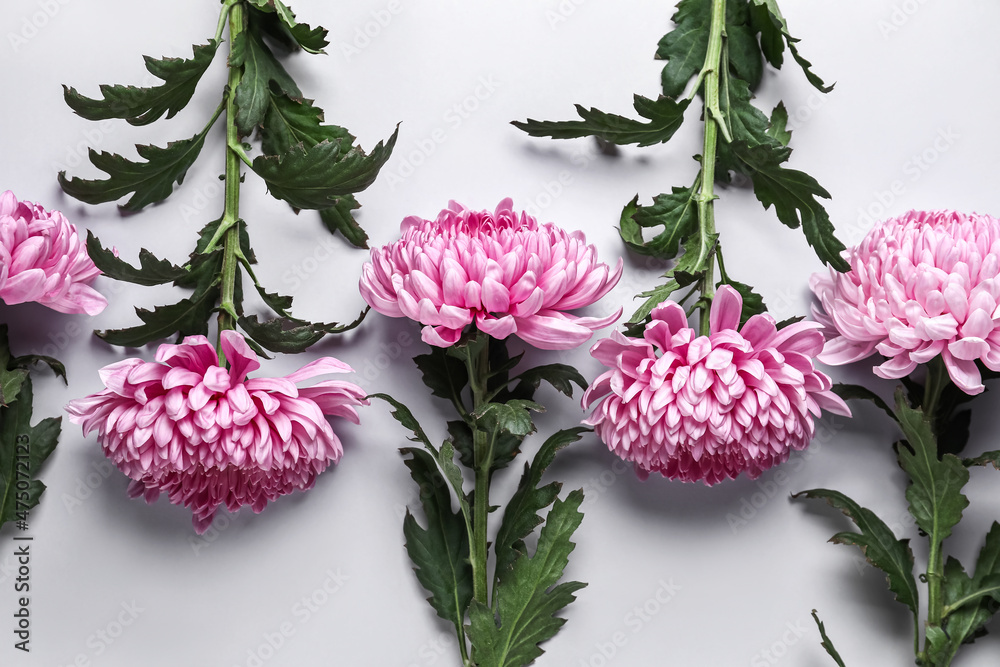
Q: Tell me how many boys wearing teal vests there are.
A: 0